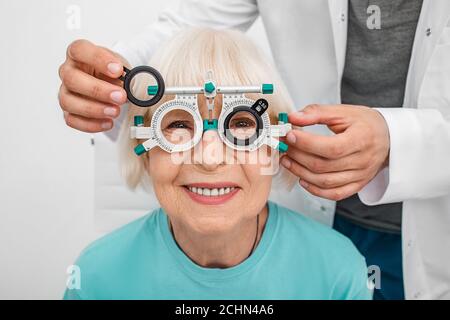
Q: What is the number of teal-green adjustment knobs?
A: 7